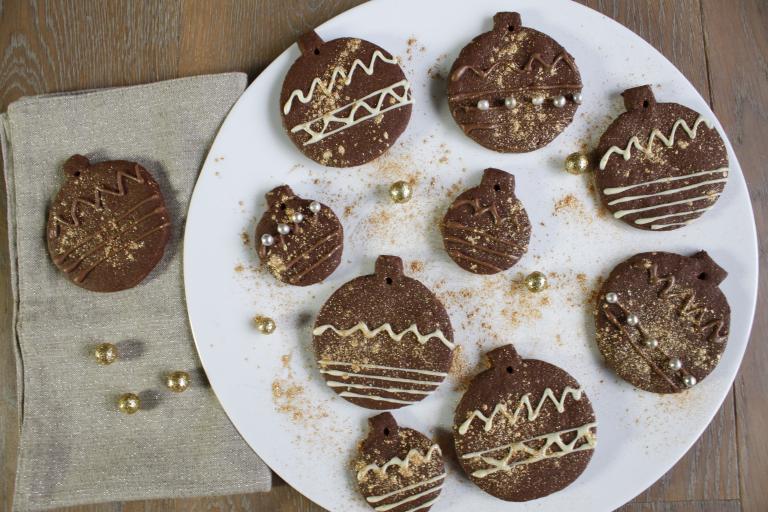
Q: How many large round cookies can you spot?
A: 7